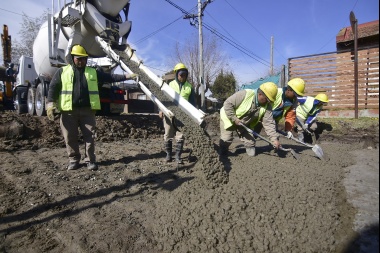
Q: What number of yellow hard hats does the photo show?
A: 5